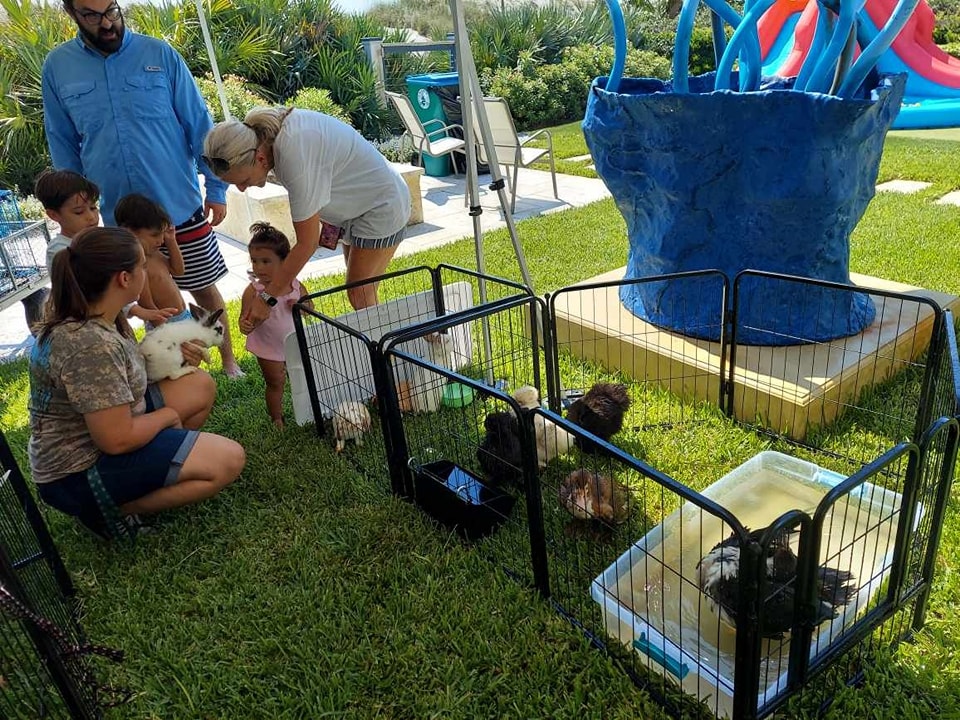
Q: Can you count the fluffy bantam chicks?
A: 4